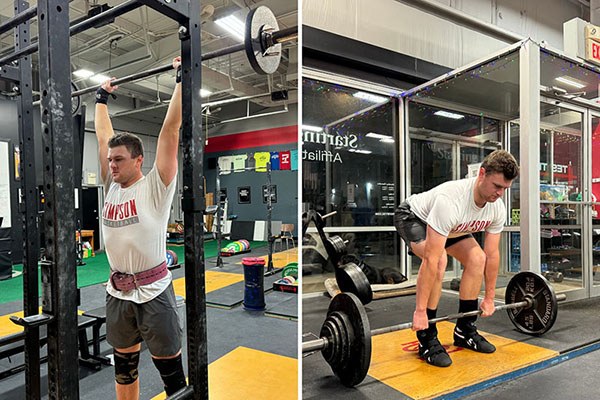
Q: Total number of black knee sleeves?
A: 2